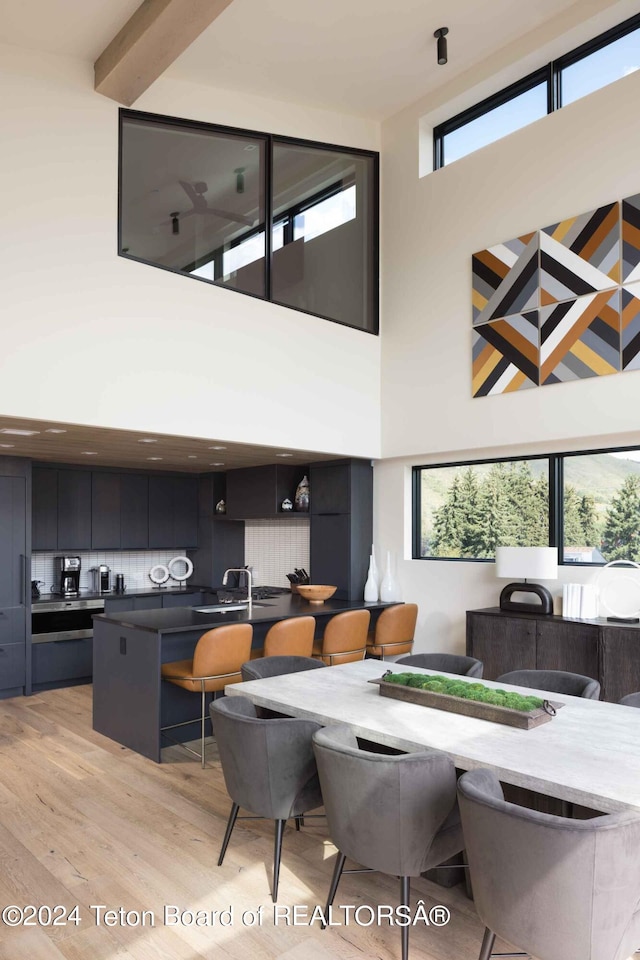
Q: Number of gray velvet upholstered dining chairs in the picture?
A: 7